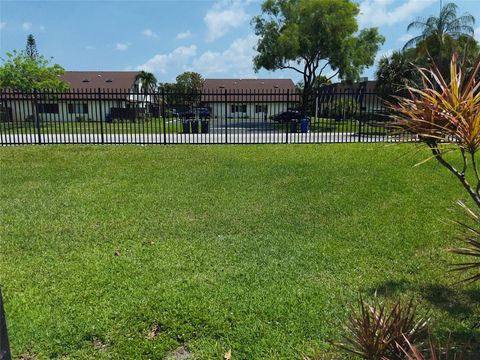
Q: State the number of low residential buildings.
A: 3